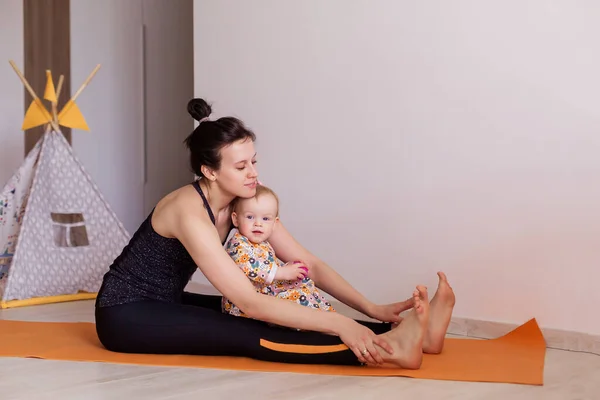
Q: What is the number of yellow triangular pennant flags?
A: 3